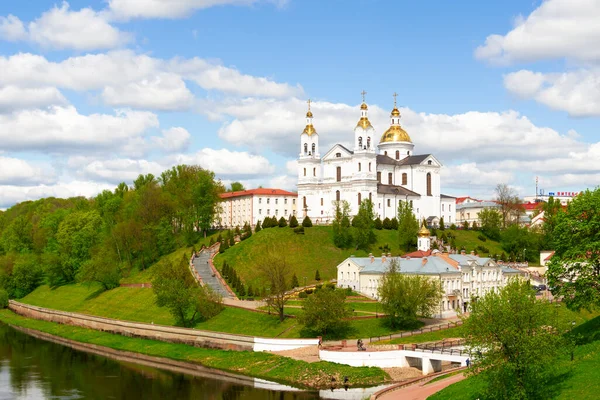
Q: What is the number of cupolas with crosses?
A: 4